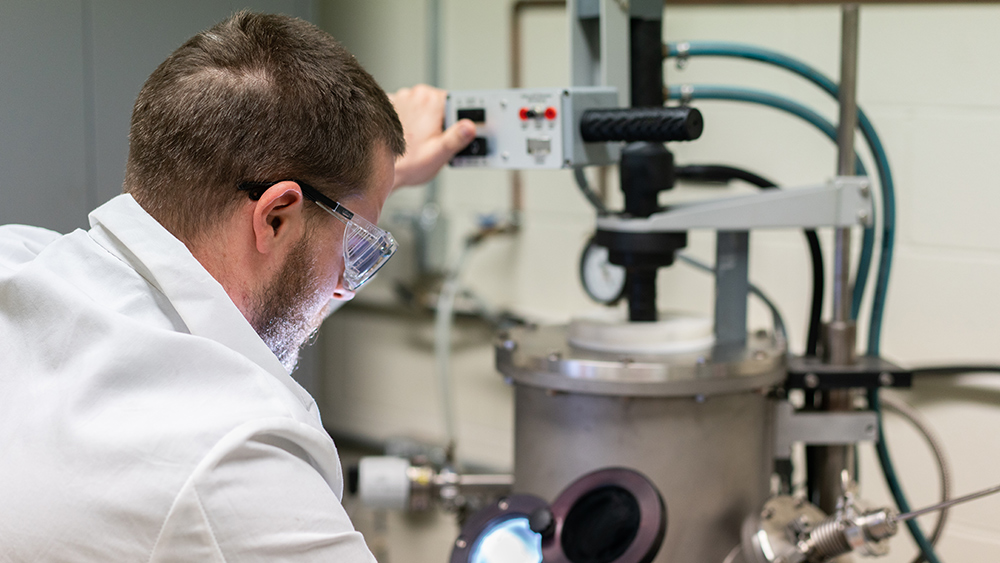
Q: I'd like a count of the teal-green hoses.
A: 2